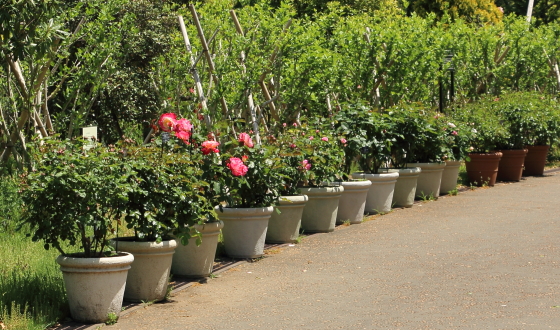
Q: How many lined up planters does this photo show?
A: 14